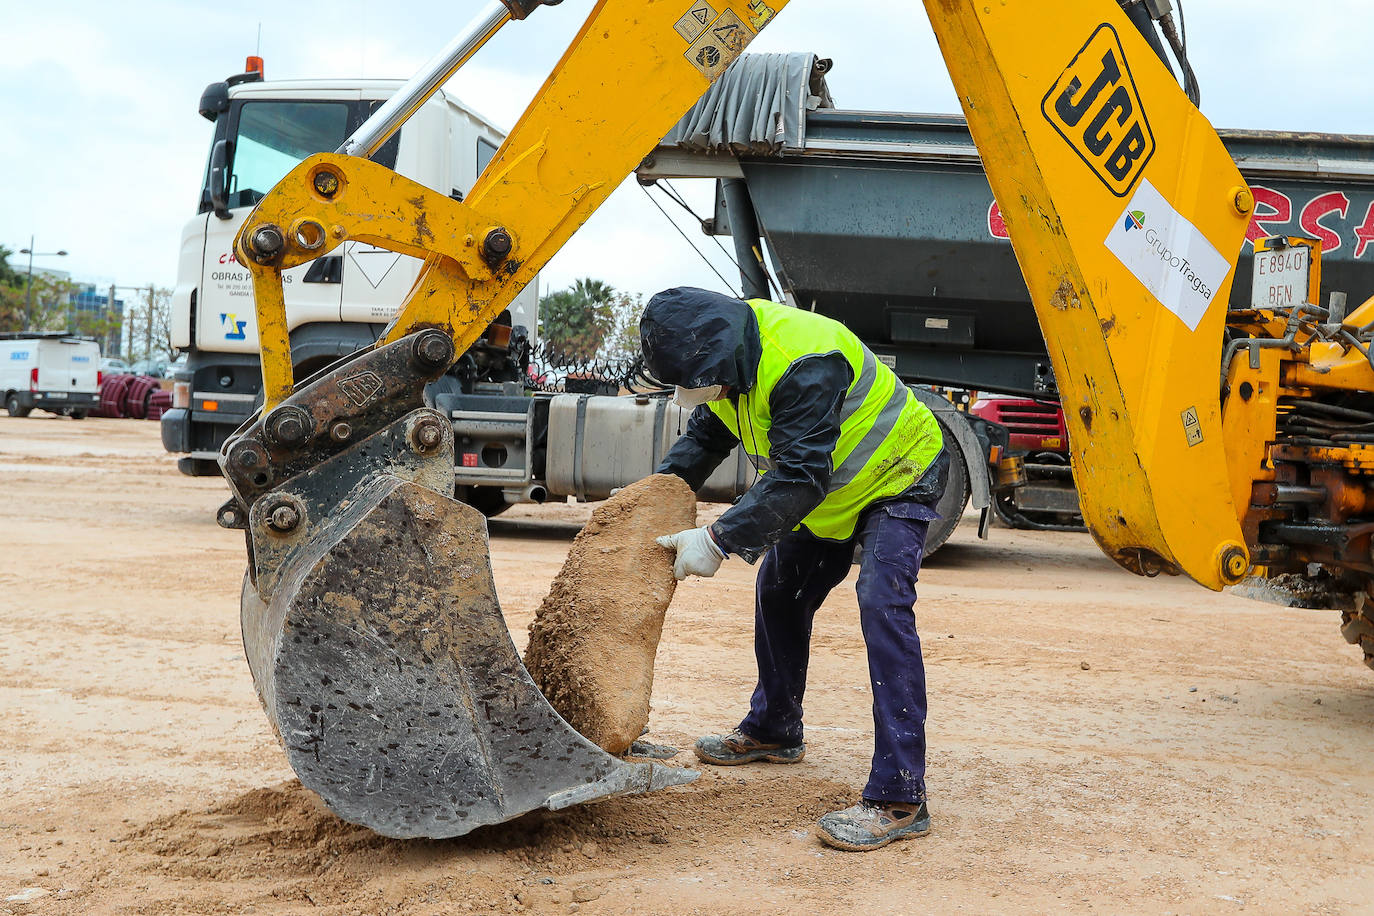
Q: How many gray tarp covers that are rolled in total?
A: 1